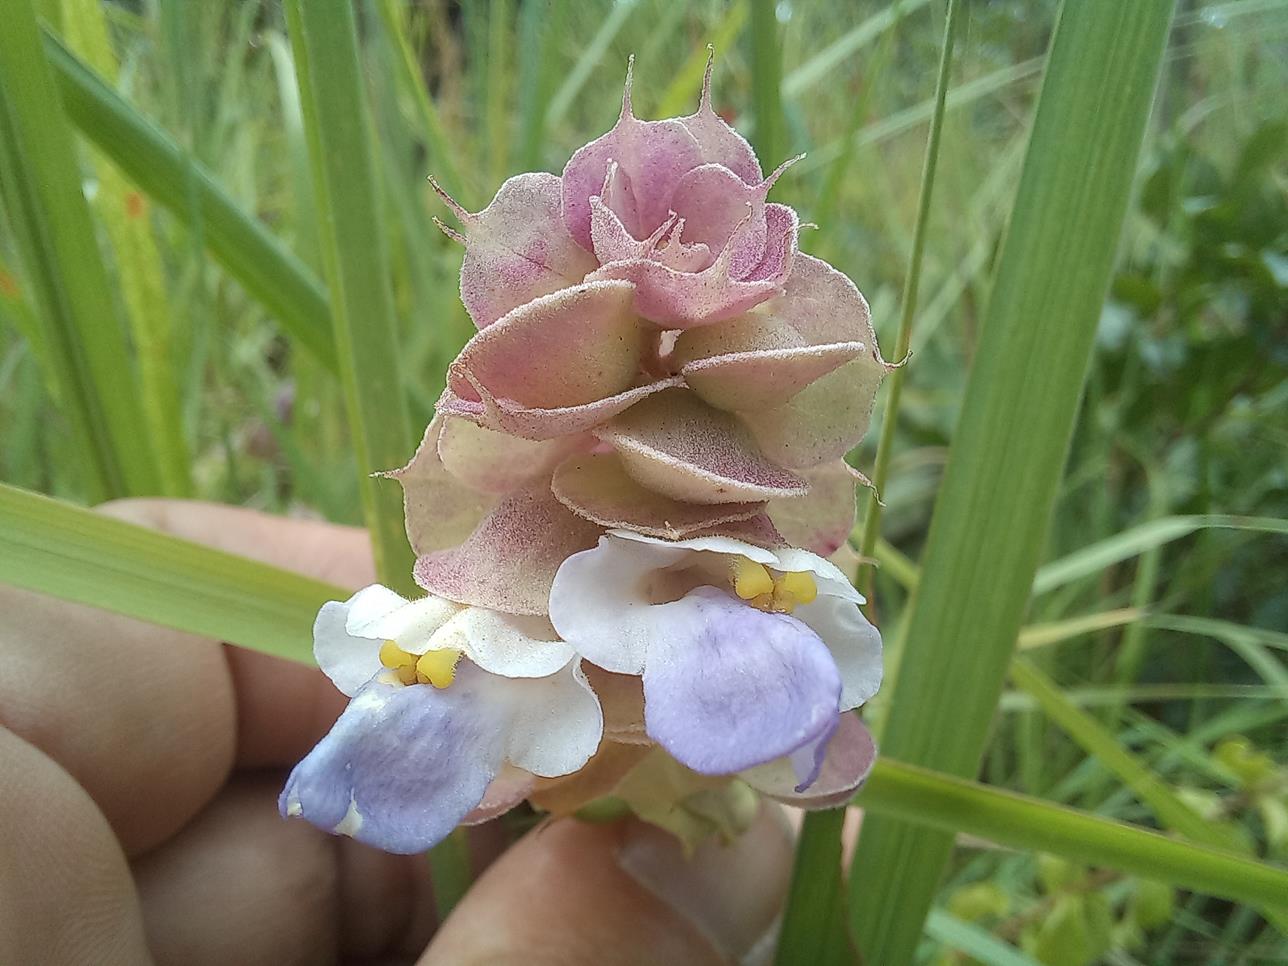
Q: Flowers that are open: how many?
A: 2